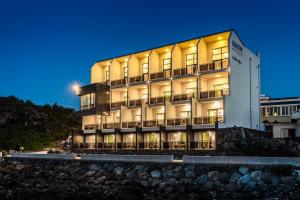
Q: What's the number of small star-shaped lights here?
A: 5